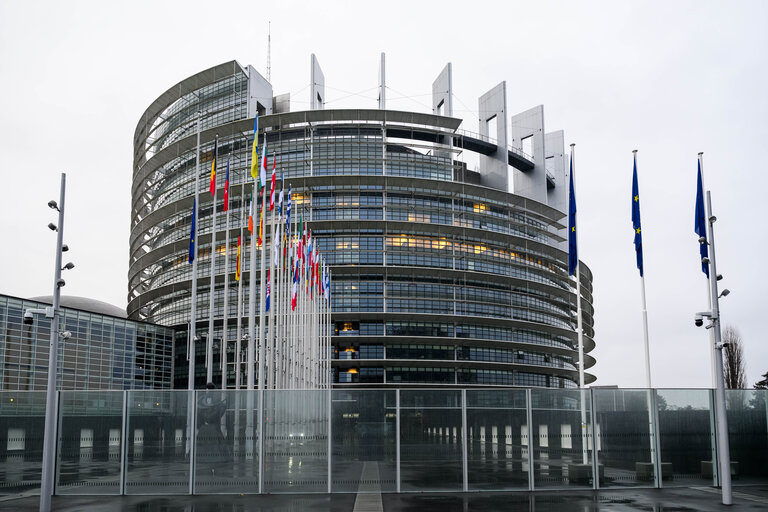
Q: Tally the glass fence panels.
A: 12